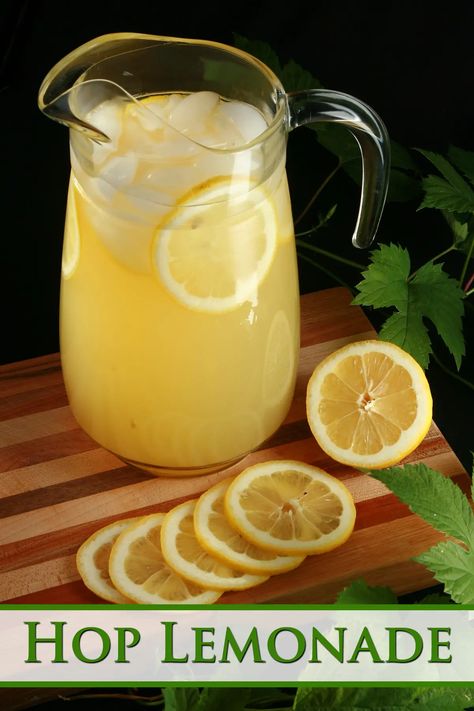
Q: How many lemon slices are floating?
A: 2